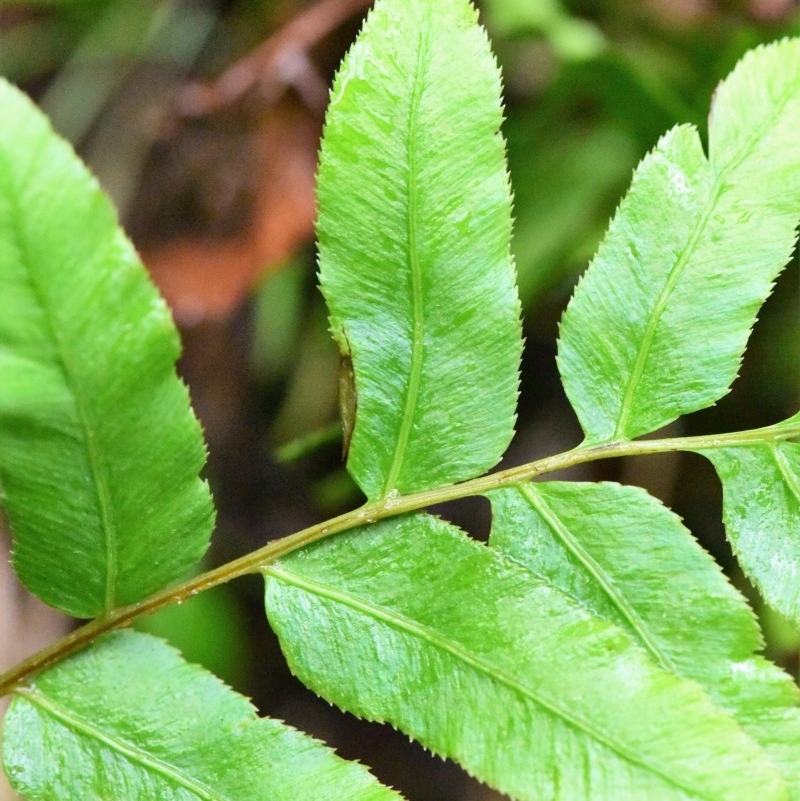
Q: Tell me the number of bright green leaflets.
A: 7